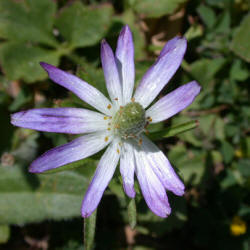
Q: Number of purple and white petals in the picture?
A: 11